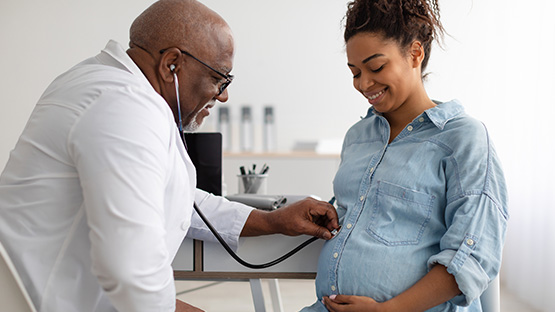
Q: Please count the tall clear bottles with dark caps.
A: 3